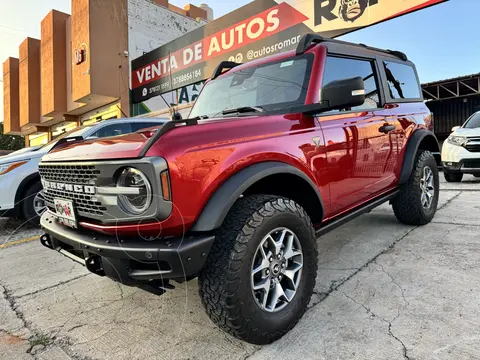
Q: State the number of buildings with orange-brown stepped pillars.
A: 1